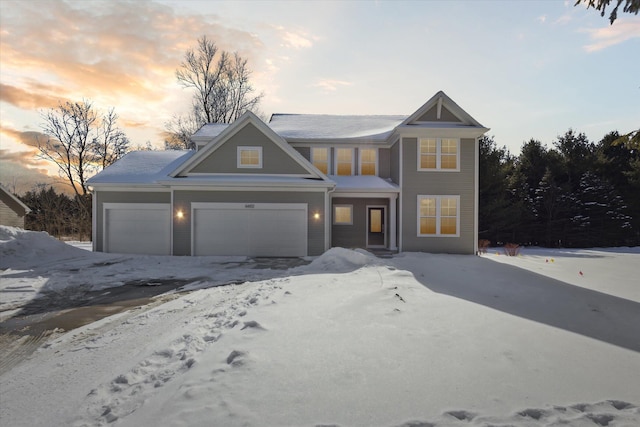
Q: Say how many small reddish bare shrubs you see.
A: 2